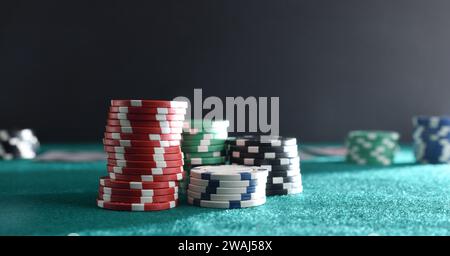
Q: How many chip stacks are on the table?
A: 7